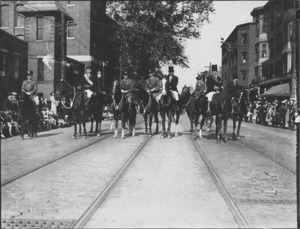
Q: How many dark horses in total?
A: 8